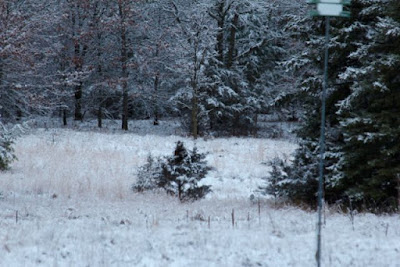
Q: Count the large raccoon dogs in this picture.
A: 0